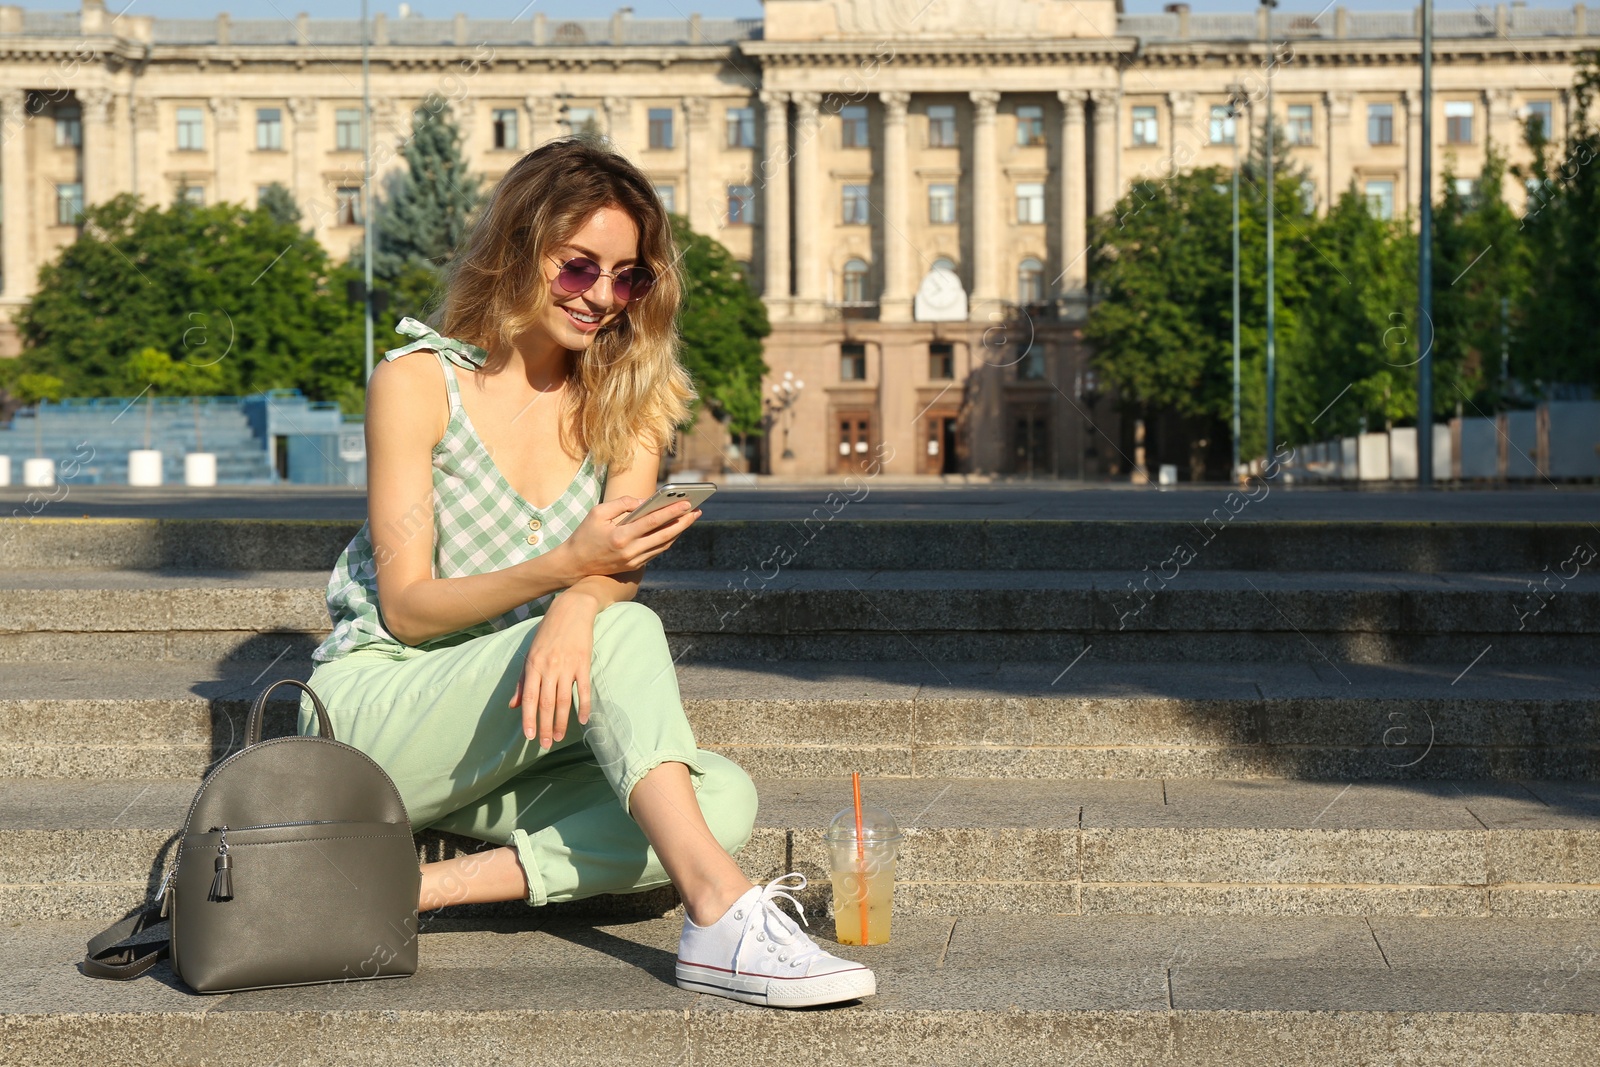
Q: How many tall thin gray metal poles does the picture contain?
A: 4